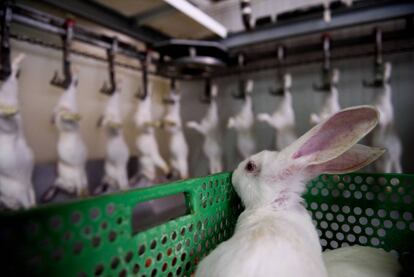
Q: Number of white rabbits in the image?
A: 12